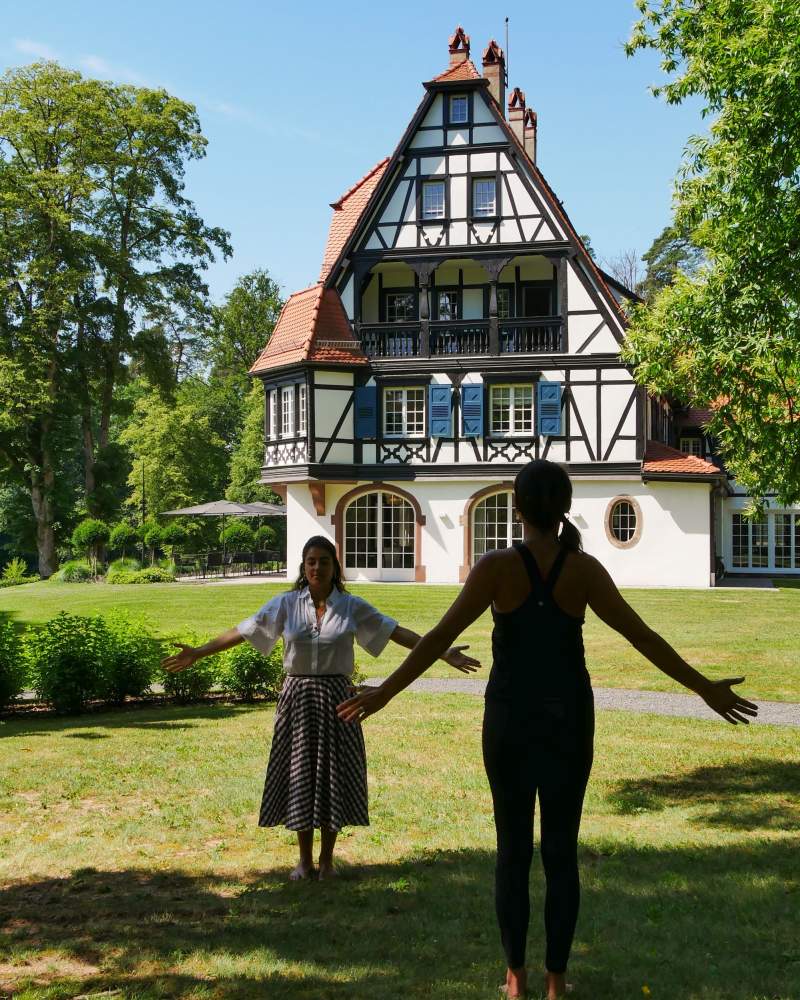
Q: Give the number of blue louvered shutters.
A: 4